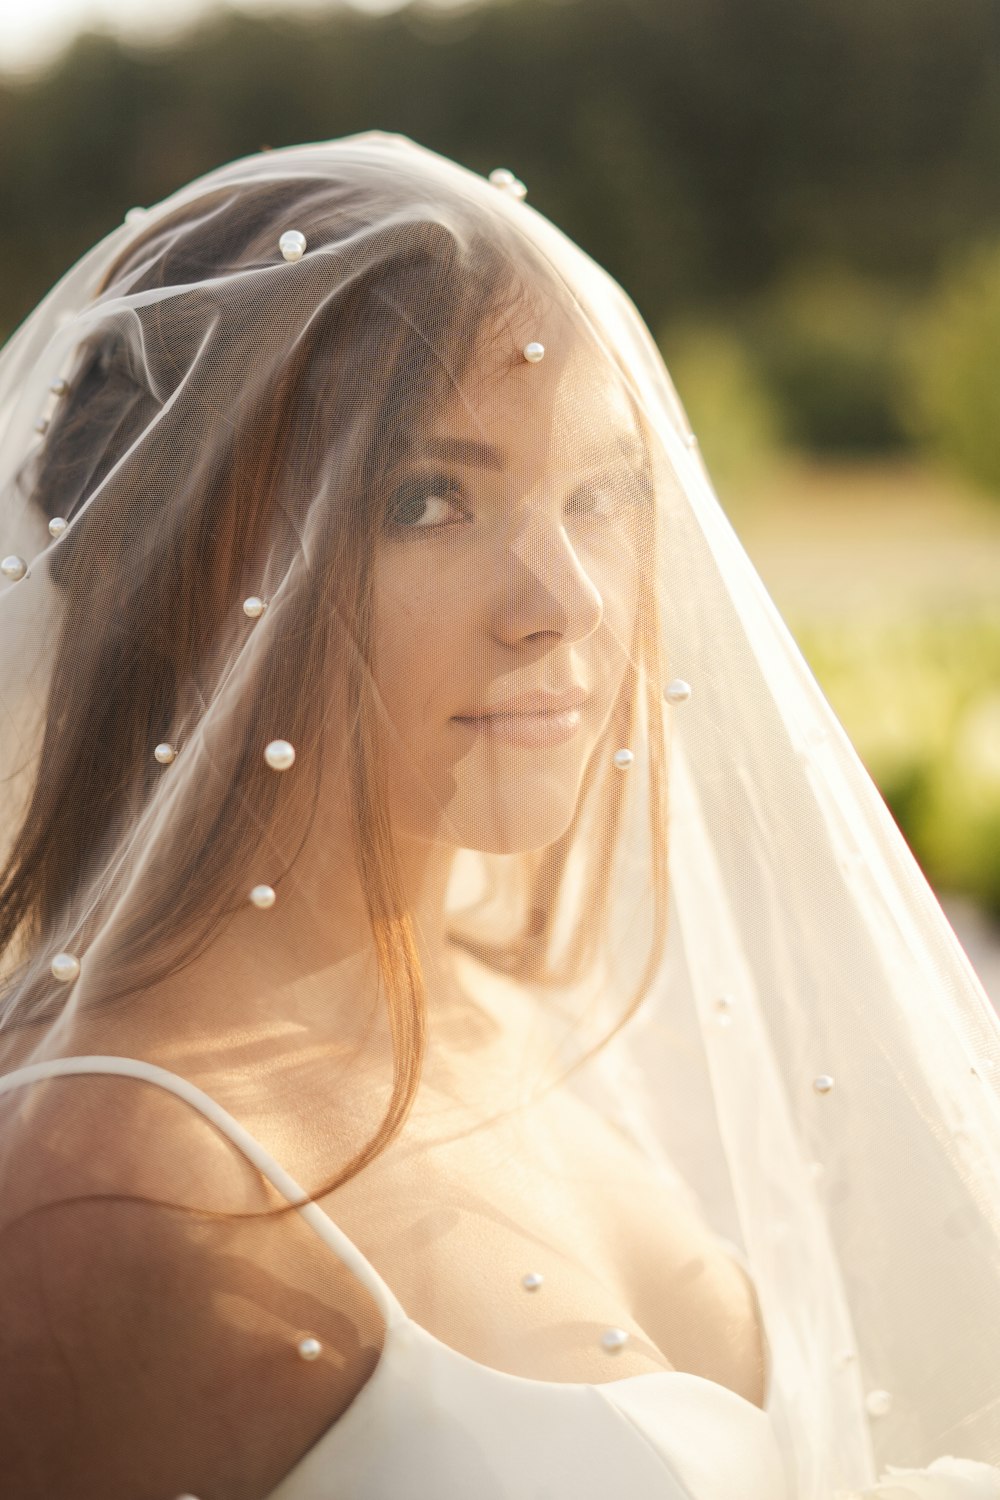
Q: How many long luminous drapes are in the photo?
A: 1